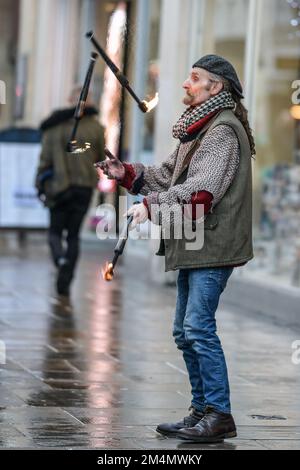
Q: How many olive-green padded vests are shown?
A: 1